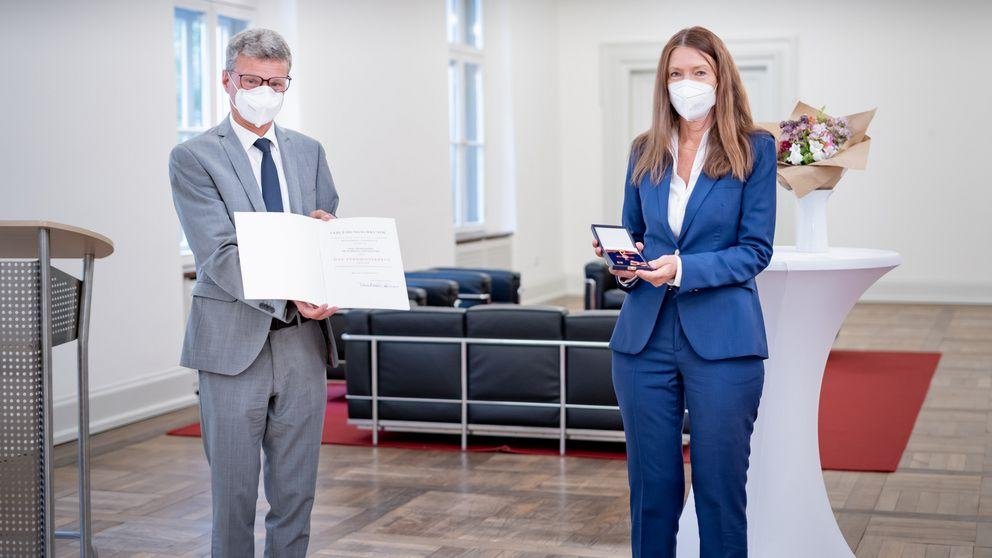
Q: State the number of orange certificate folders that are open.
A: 0